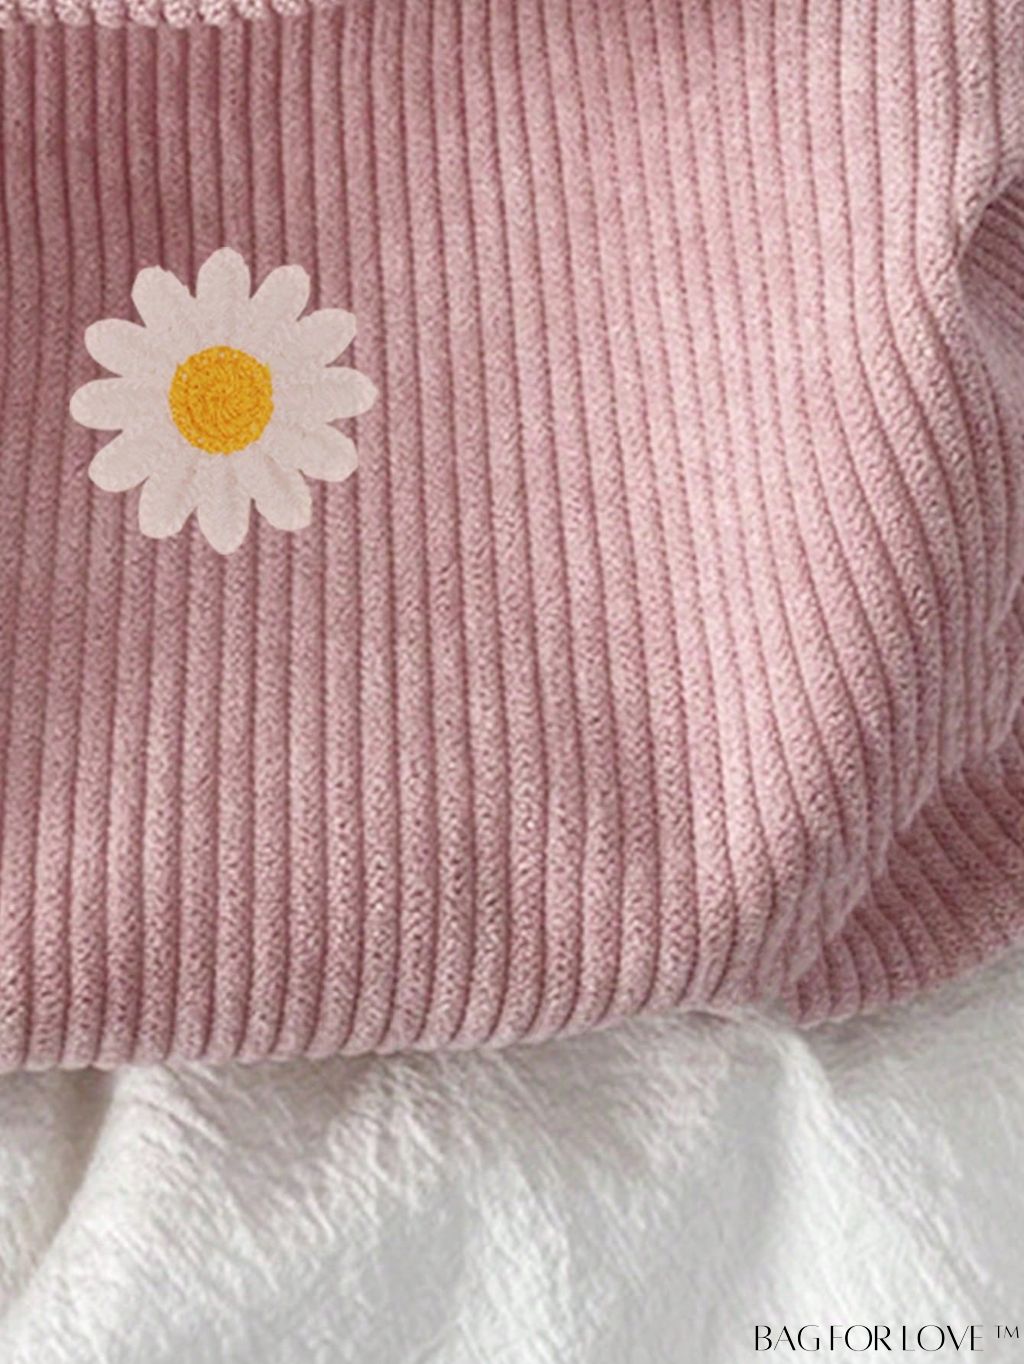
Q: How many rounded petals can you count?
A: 12